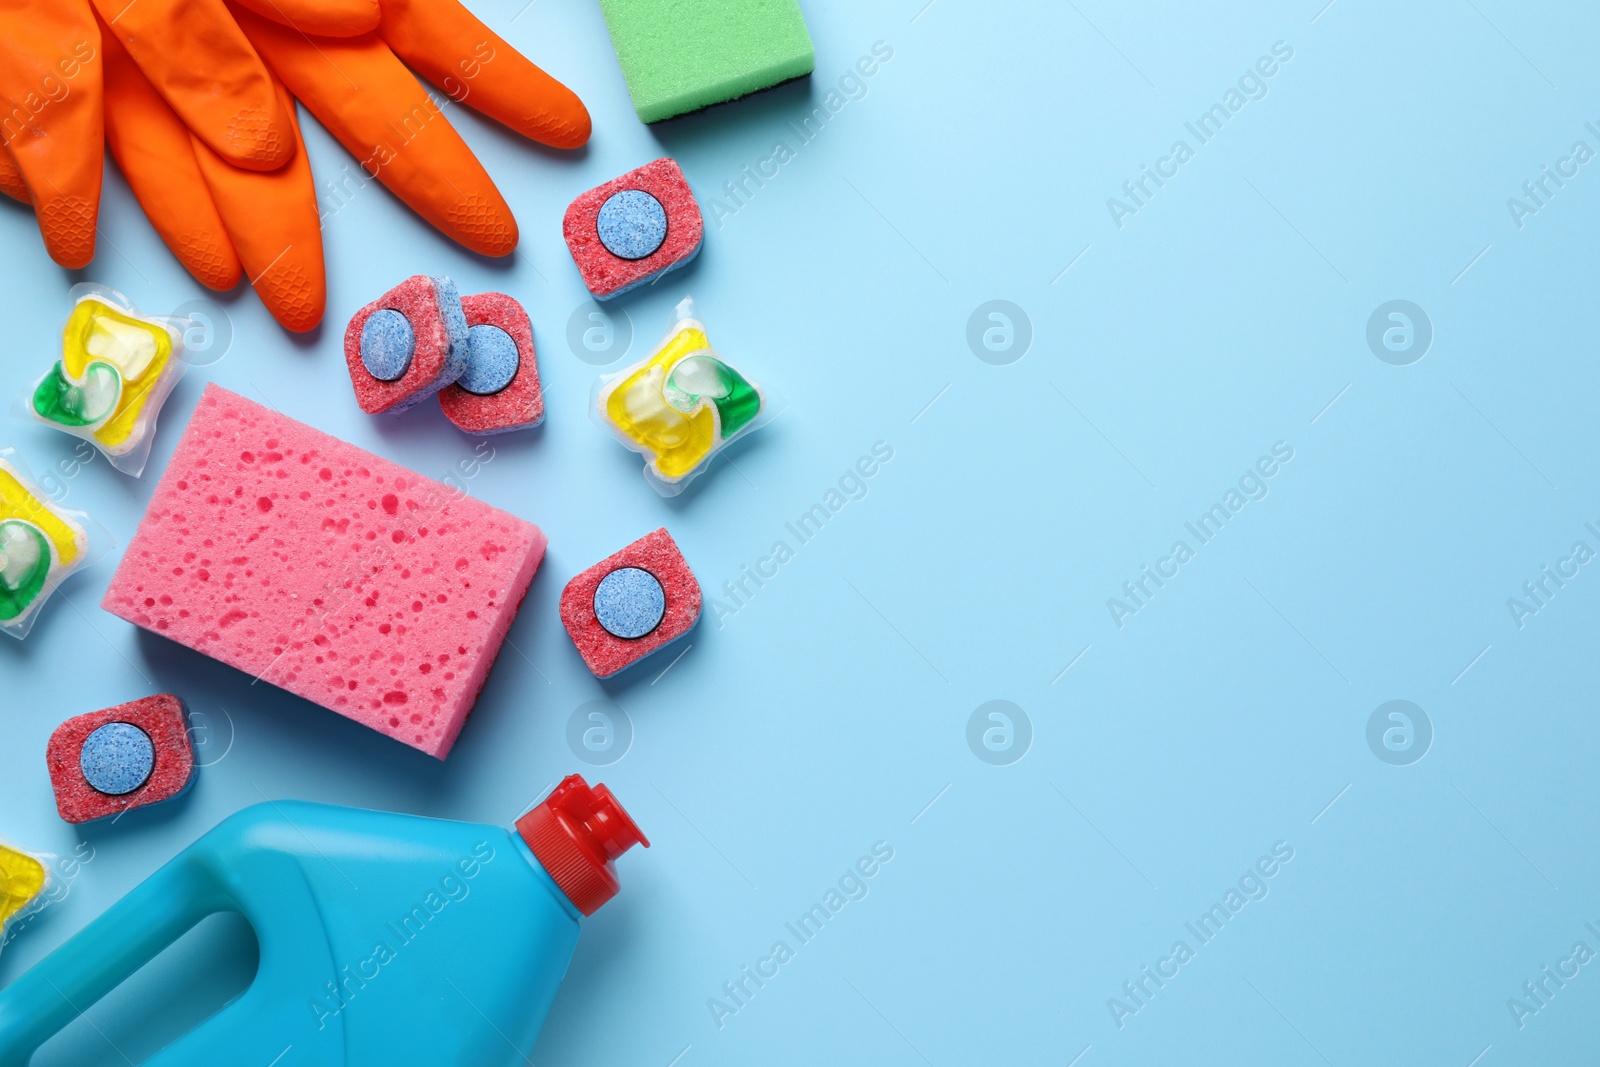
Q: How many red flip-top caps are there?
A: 1